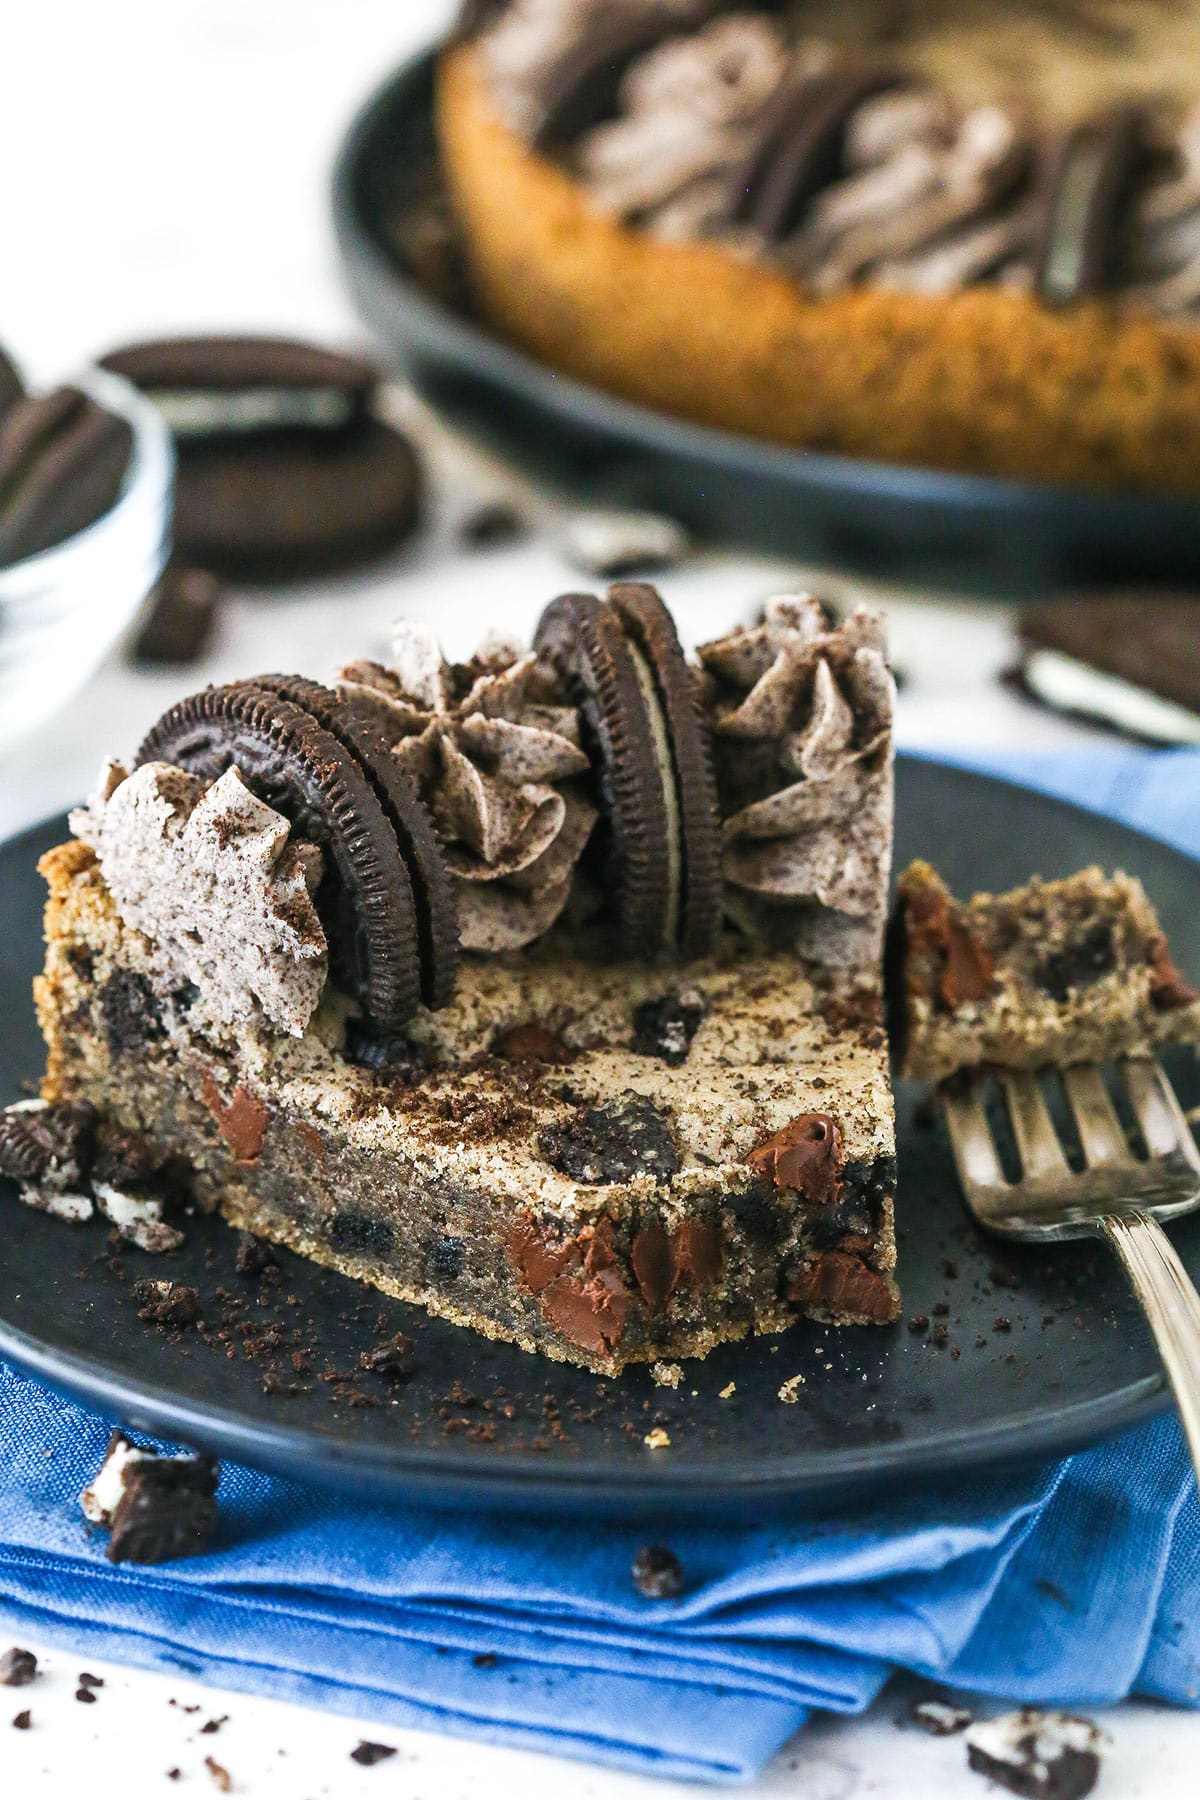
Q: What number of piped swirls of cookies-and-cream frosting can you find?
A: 7